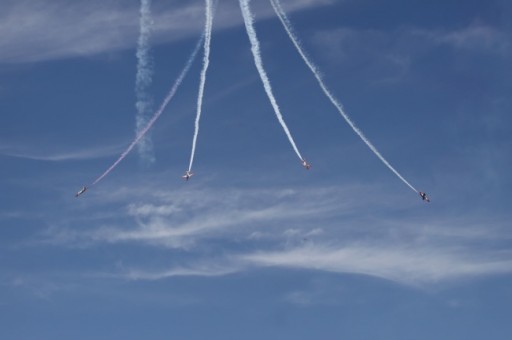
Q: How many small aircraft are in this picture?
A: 4